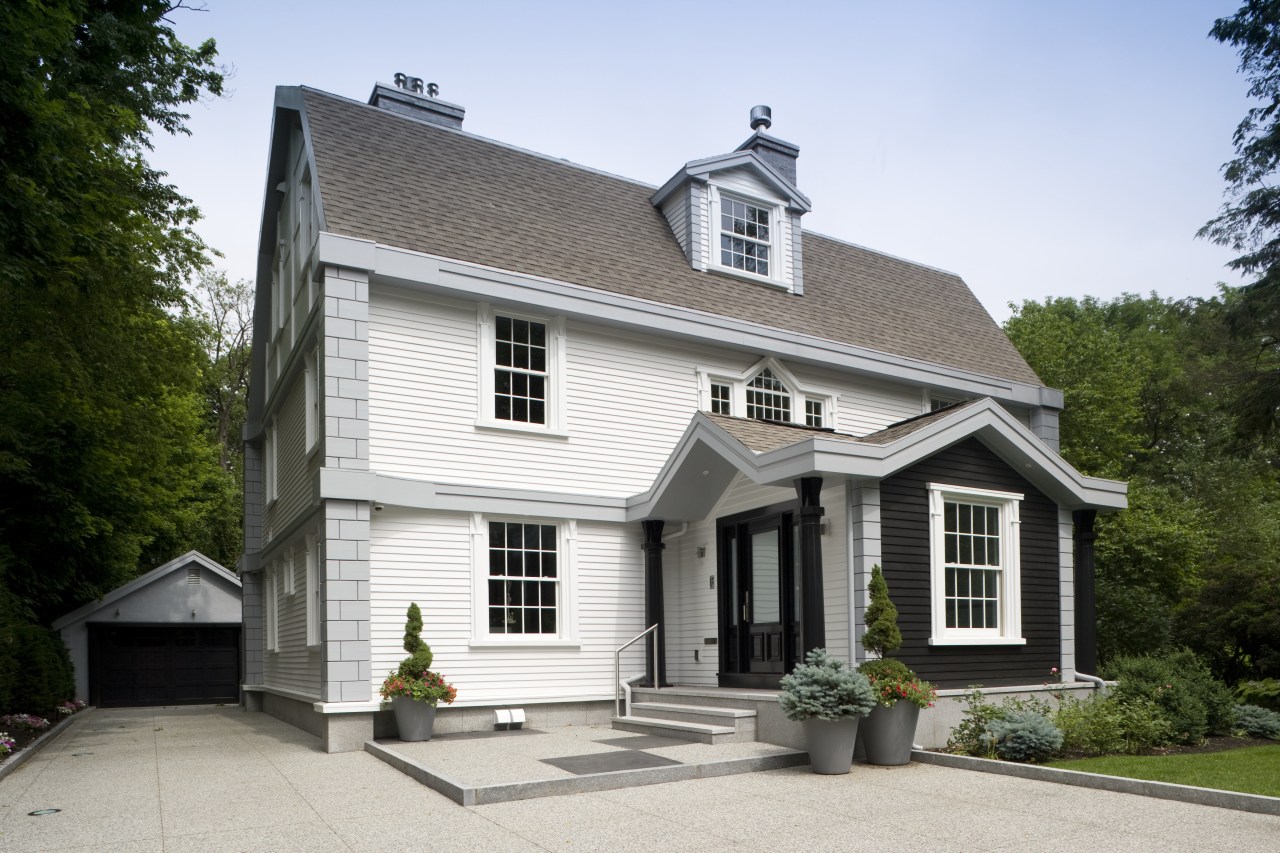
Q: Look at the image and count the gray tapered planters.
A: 3